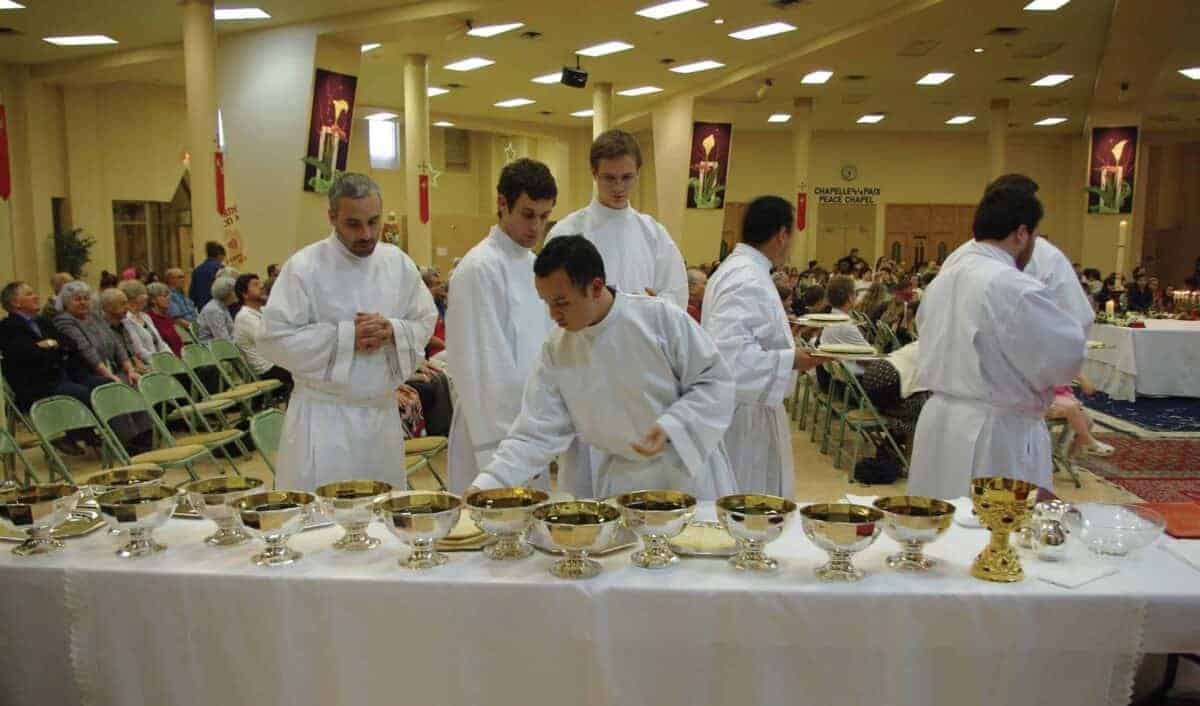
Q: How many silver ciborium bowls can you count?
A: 13